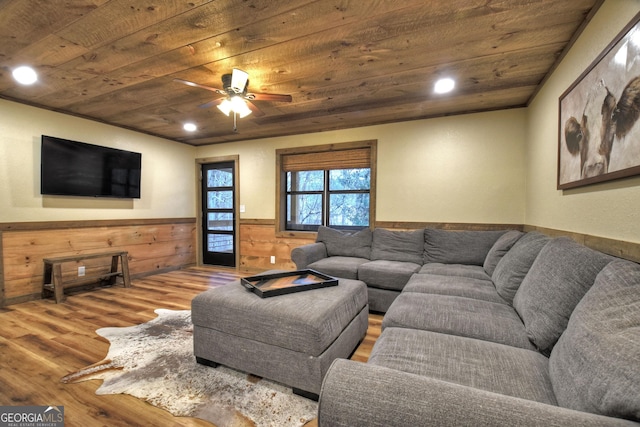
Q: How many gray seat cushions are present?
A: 6